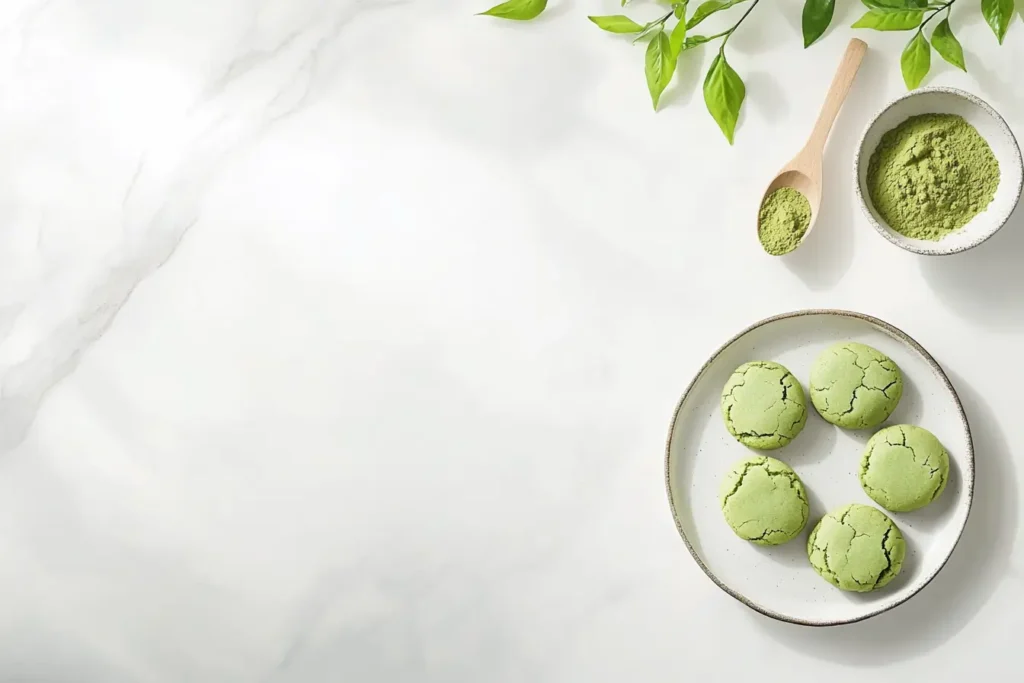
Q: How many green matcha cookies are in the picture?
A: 5